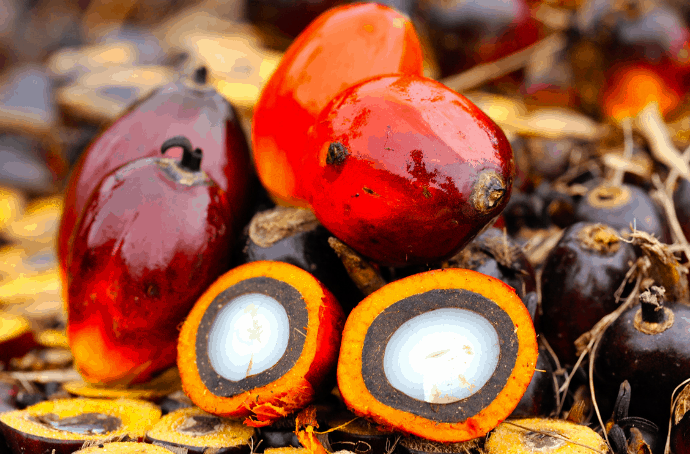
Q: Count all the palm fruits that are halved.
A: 2